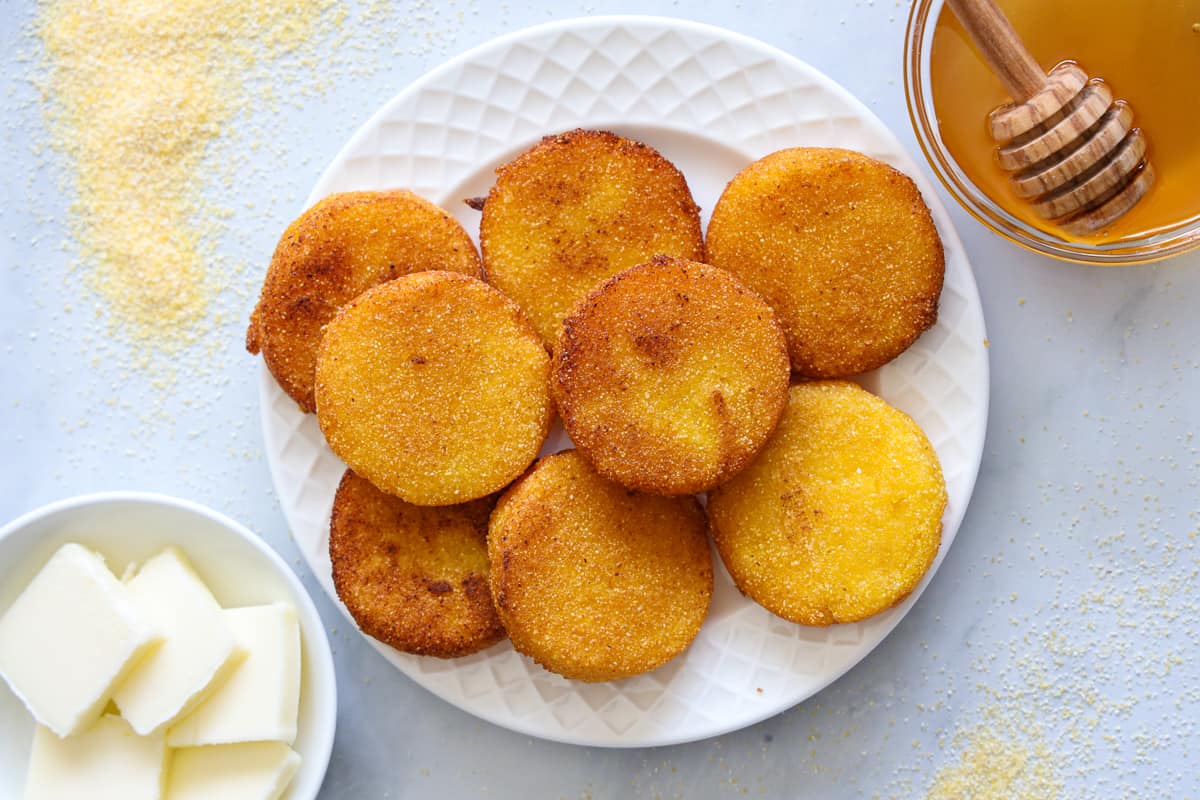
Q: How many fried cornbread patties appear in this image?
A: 8